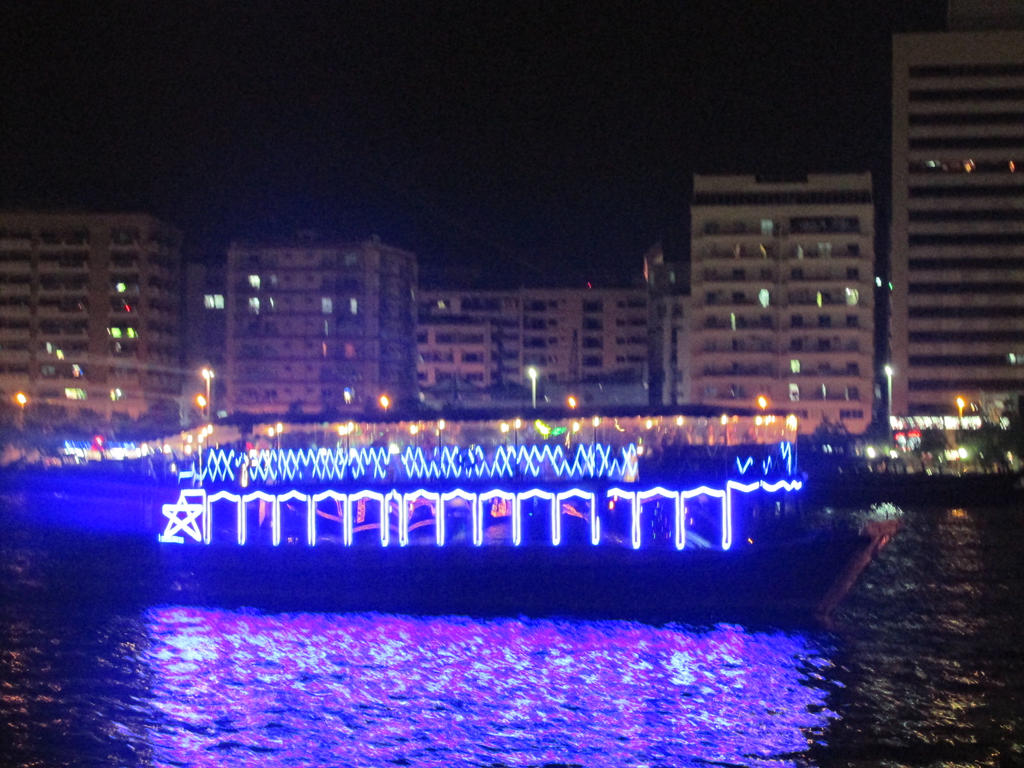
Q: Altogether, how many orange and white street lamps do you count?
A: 9